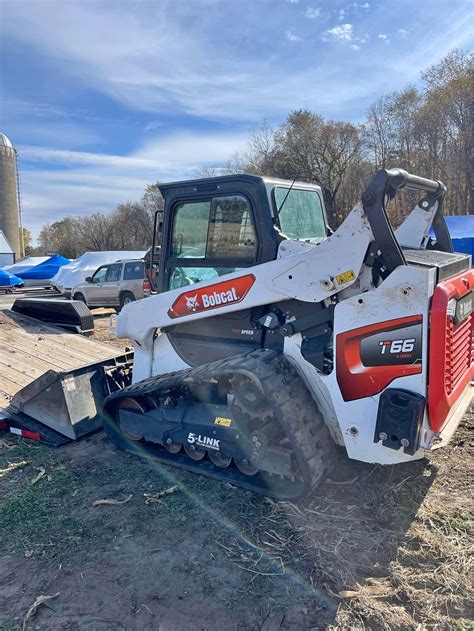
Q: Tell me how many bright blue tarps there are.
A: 3